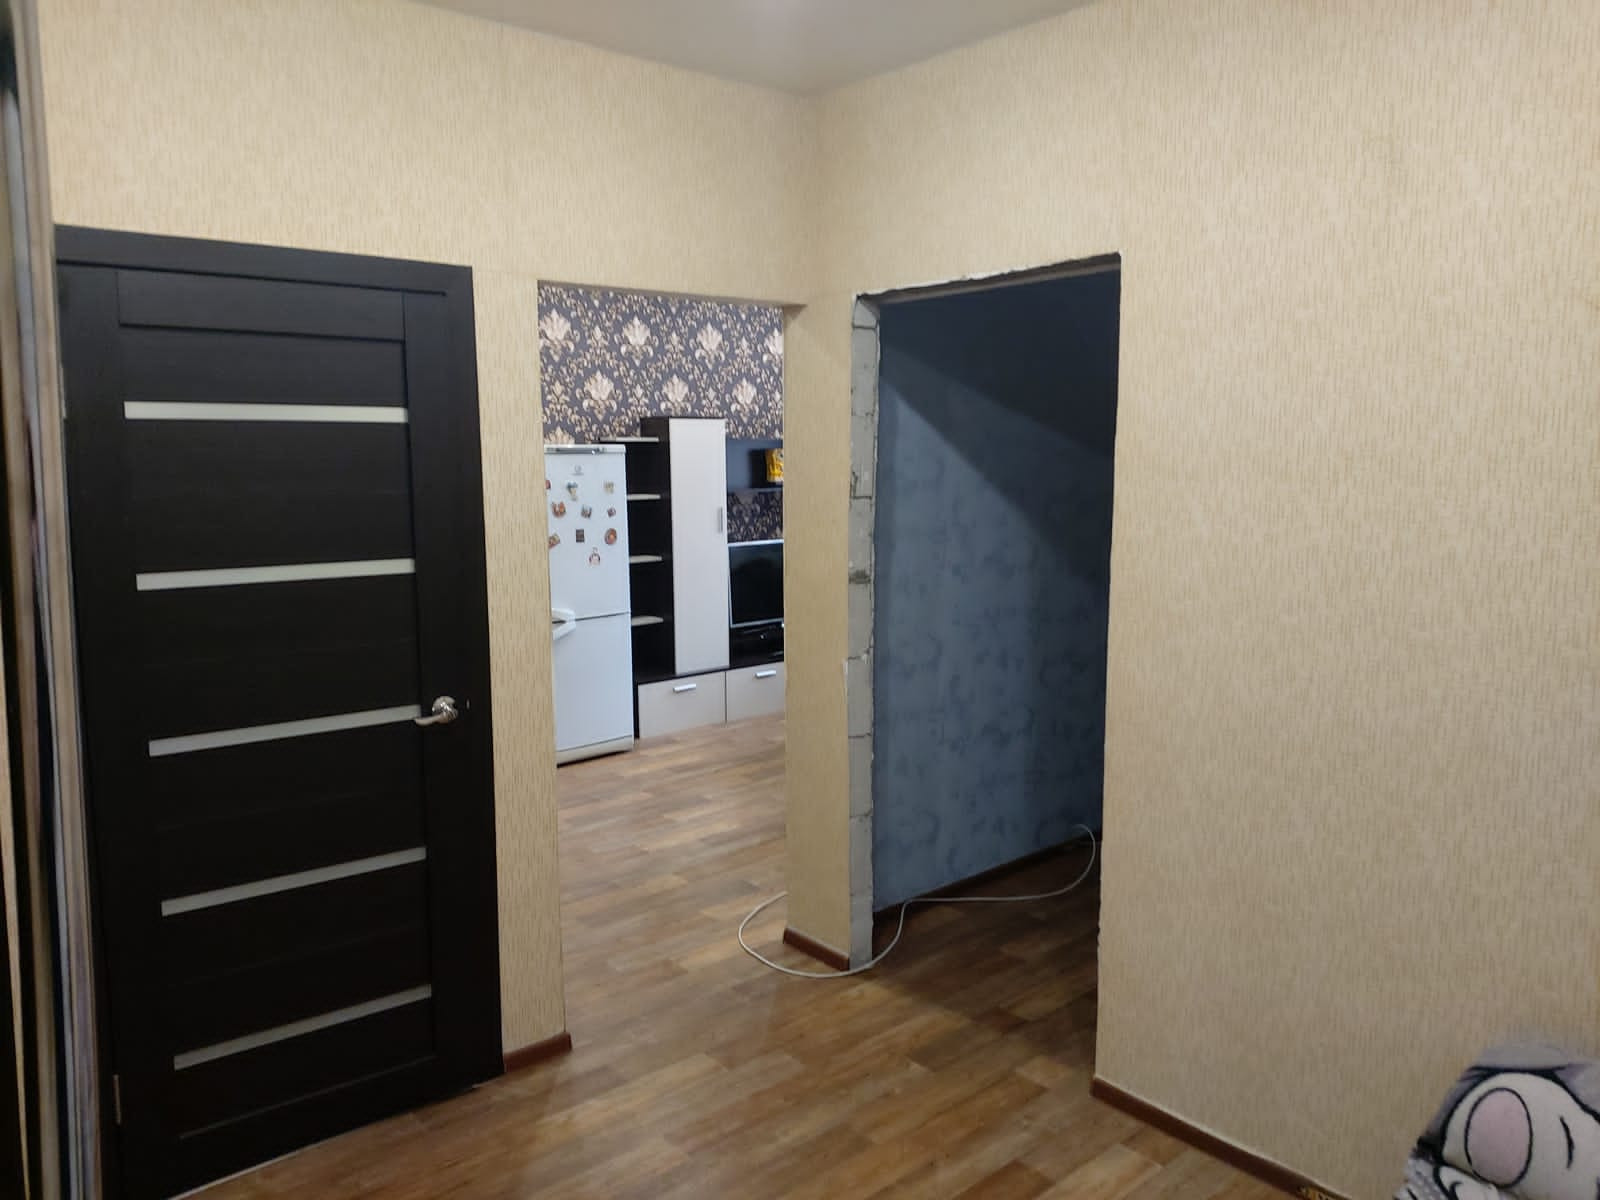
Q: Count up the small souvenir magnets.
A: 10